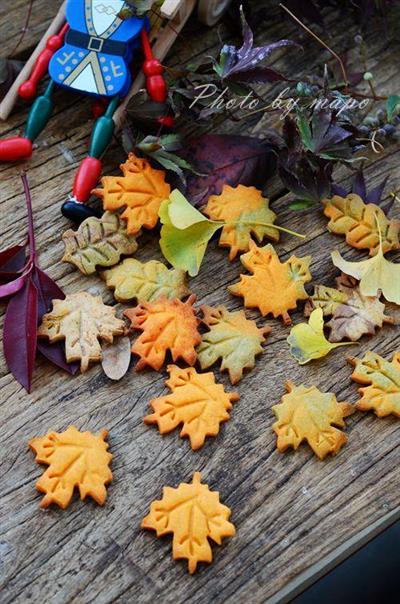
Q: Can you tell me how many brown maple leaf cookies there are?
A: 2